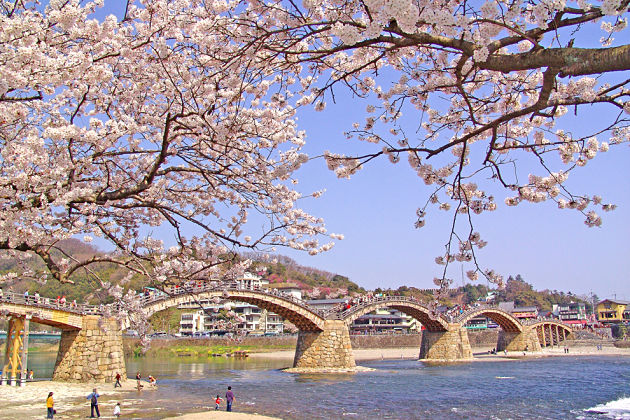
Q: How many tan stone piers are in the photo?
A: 4